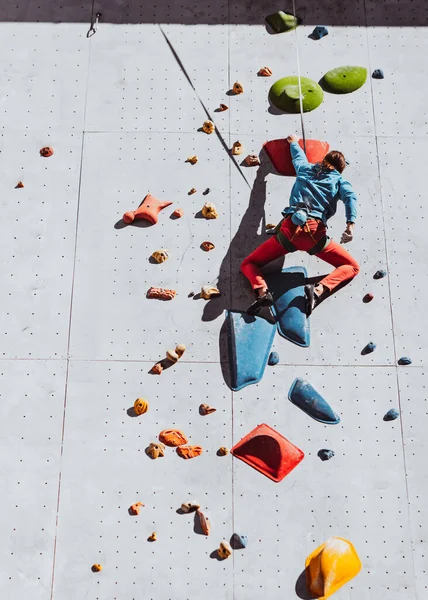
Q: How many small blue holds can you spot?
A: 9